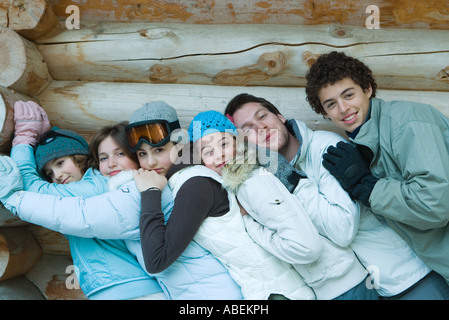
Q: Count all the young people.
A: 6